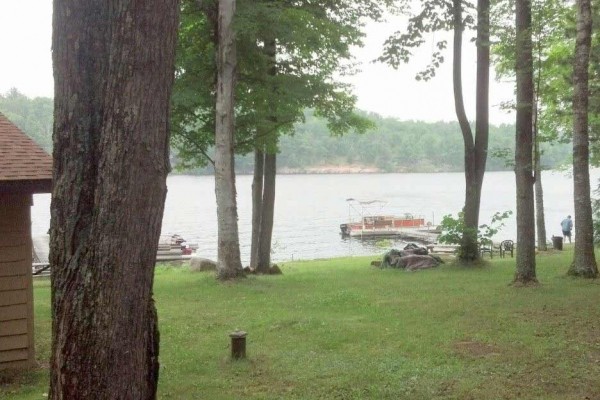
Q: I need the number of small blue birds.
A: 0